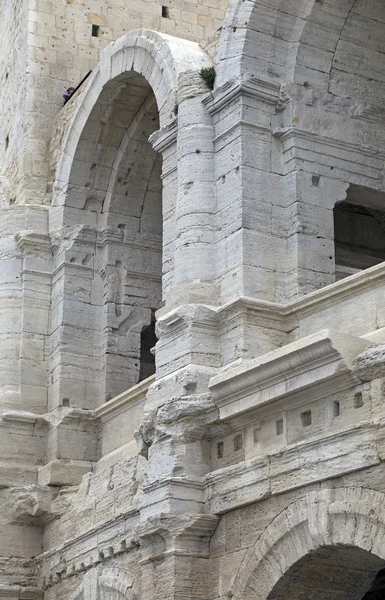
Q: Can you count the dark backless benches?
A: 0